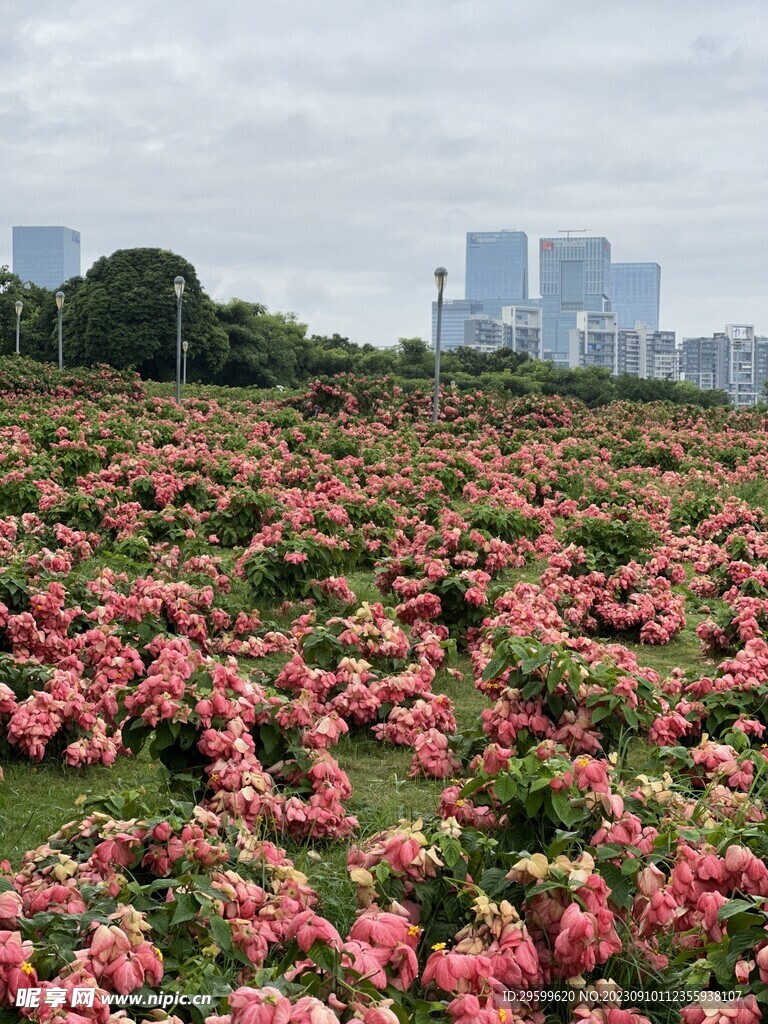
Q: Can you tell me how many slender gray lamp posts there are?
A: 5